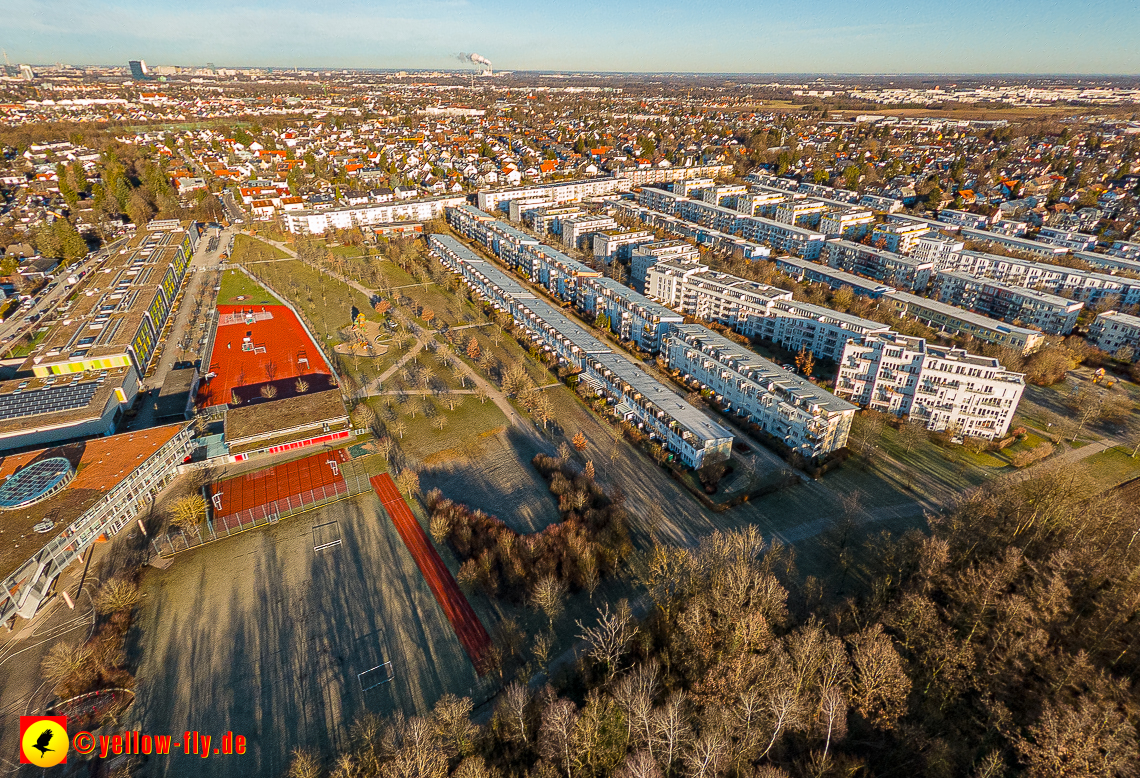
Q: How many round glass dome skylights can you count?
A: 1